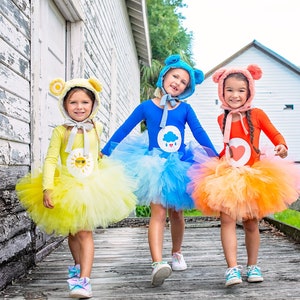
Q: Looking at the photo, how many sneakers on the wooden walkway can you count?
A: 6